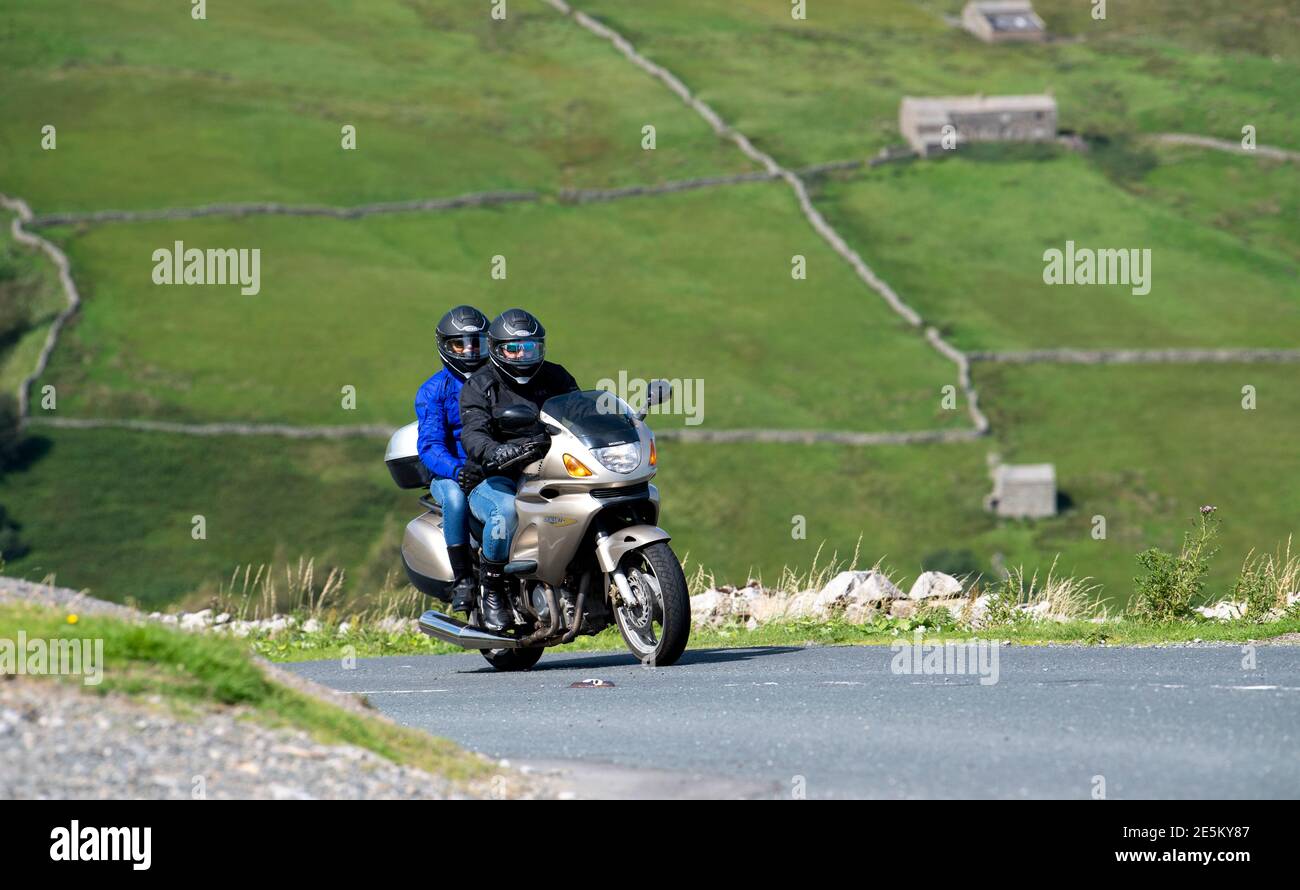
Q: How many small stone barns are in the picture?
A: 3